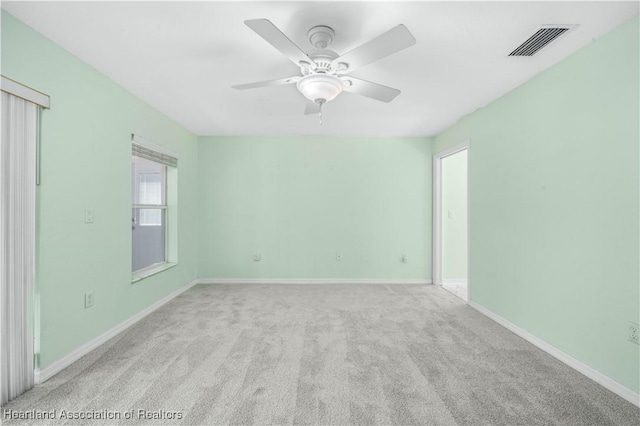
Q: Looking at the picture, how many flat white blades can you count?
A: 5